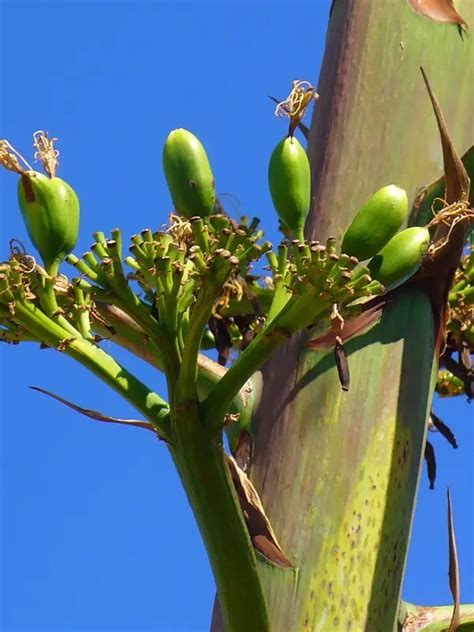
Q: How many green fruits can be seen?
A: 5